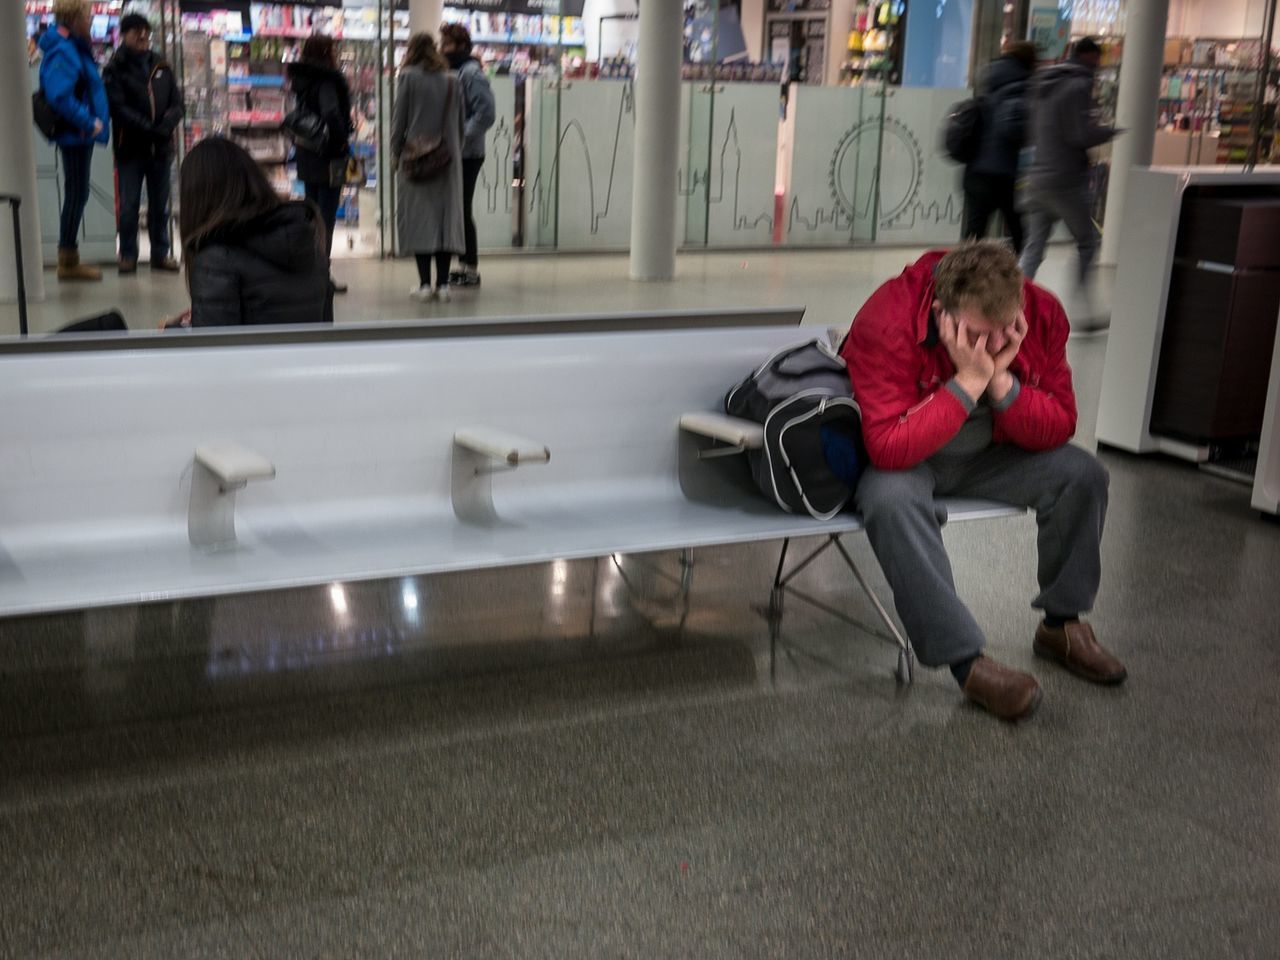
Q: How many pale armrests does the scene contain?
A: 3